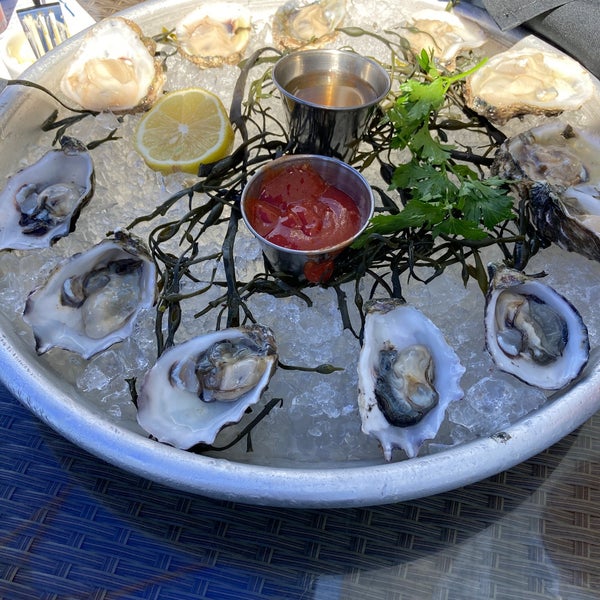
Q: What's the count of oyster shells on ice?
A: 12